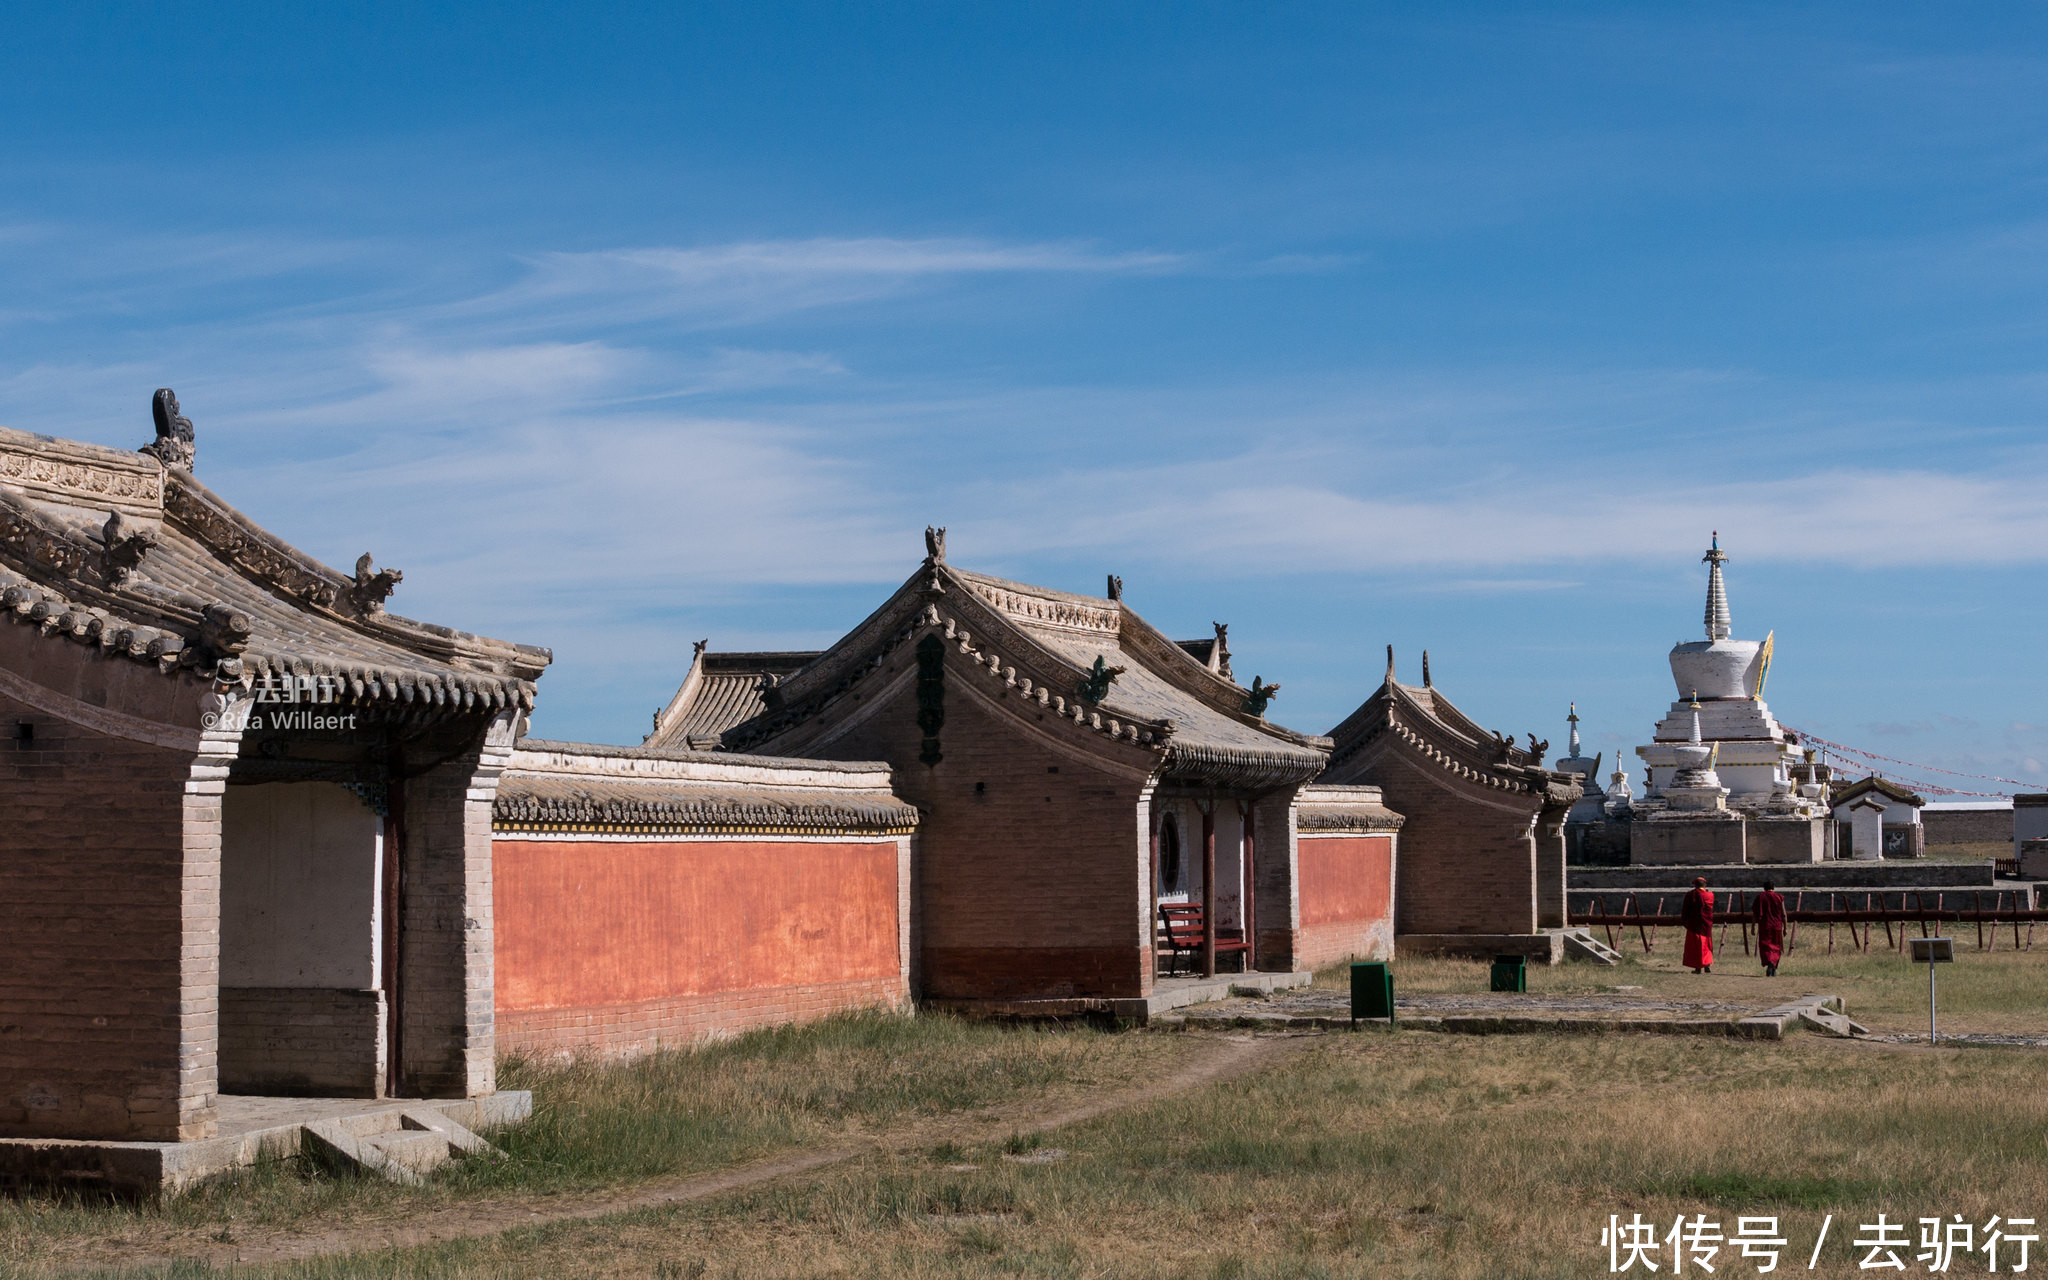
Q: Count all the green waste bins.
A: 2